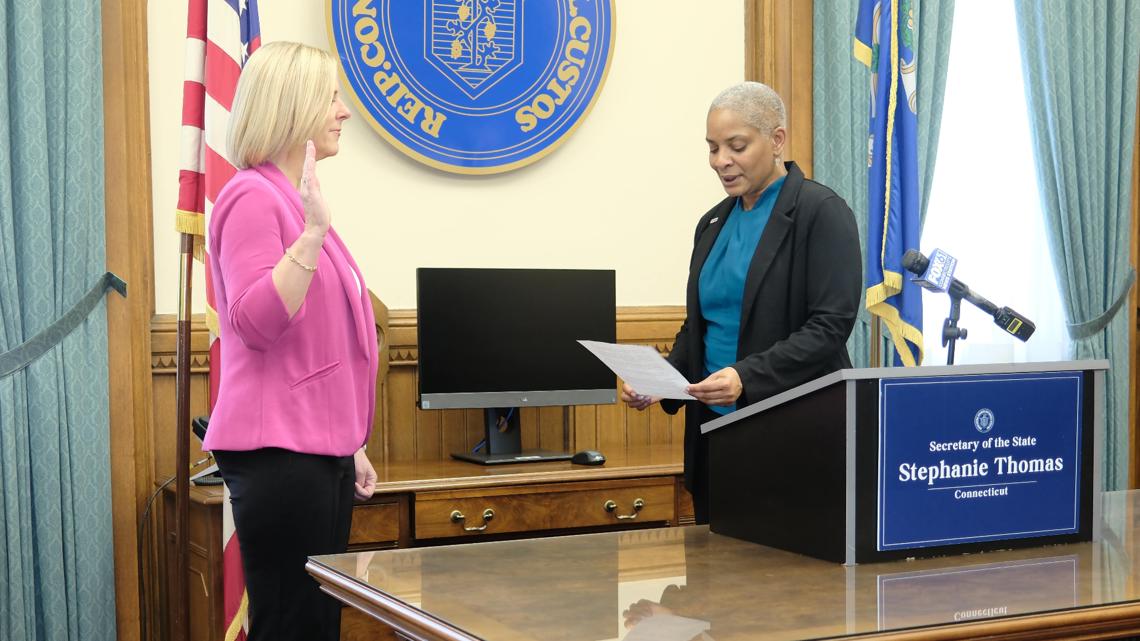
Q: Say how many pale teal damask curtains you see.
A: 3